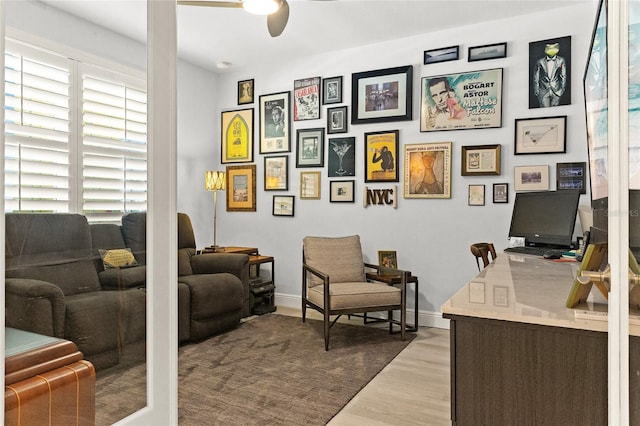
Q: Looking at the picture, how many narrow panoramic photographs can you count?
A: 2